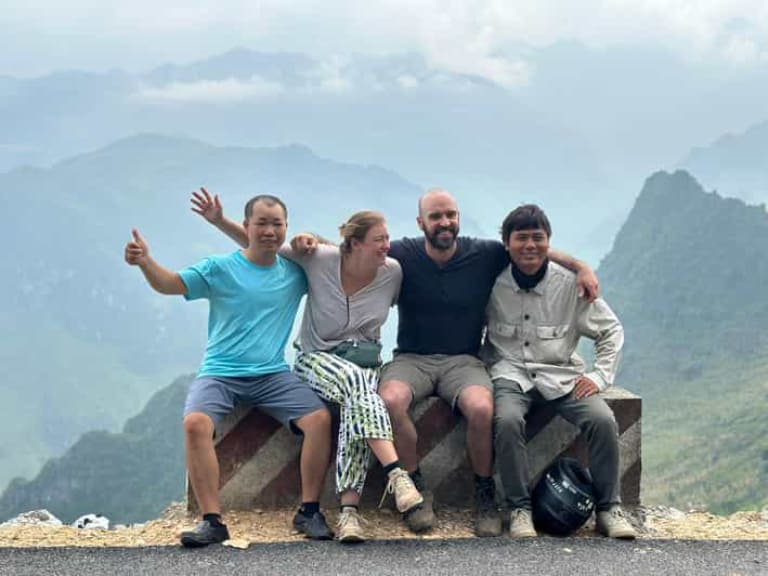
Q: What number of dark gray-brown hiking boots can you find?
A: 2